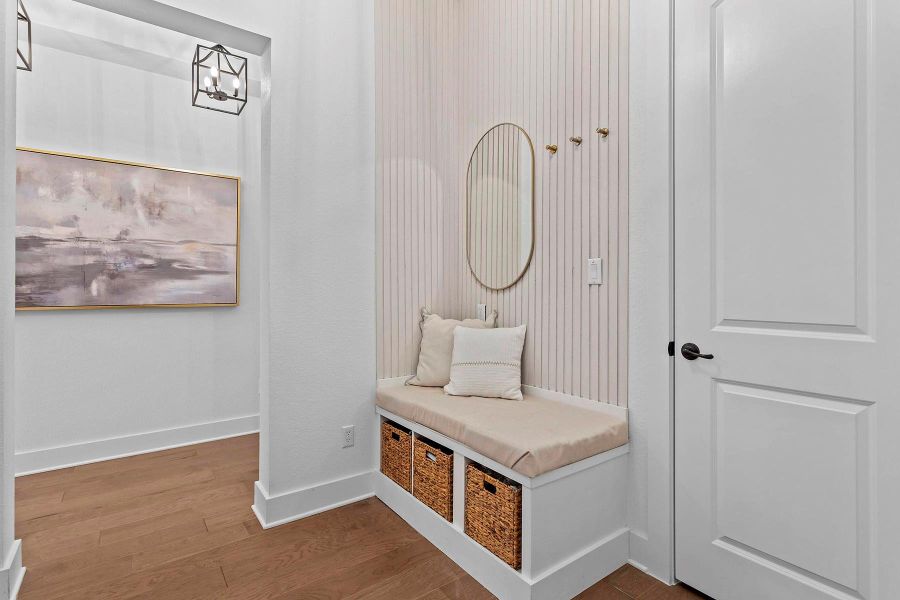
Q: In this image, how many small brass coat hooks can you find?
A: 3